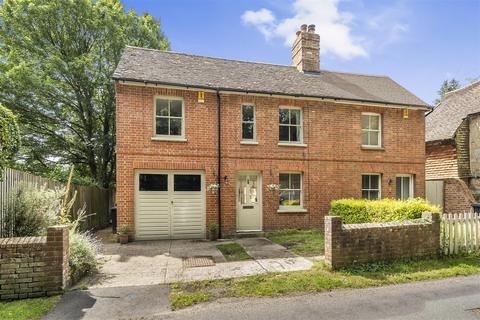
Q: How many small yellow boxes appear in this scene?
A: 2